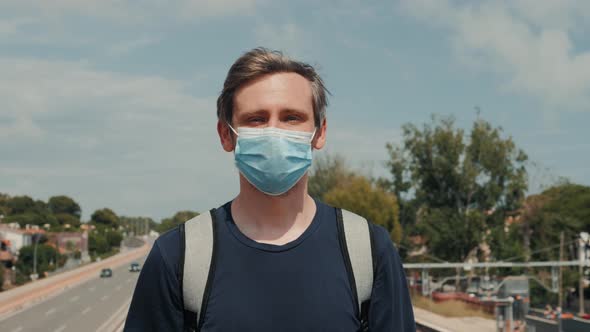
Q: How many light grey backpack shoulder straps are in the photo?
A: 2